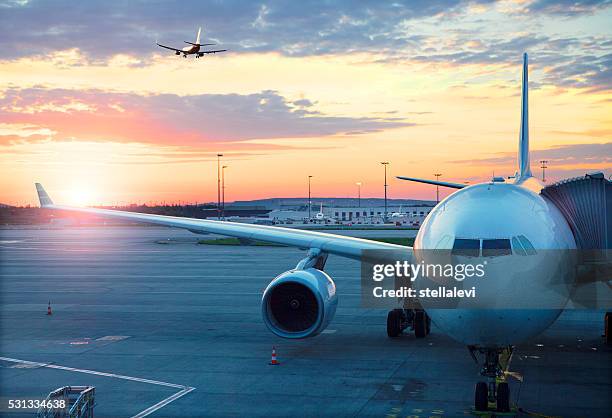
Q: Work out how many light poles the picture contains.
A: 7